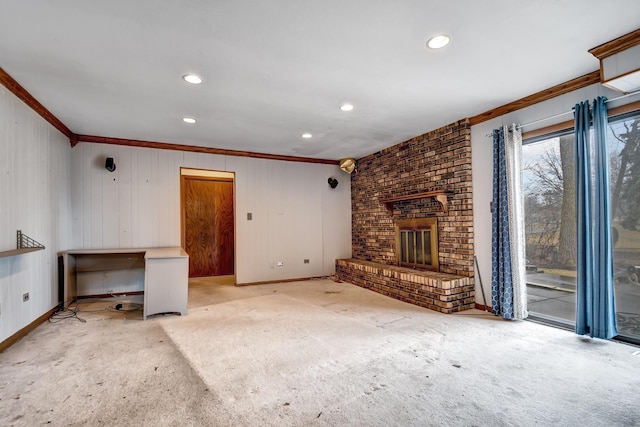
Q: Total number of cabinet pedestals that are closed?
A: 1